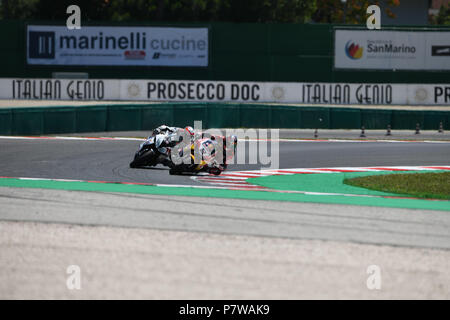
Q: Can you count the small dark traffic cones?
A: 5